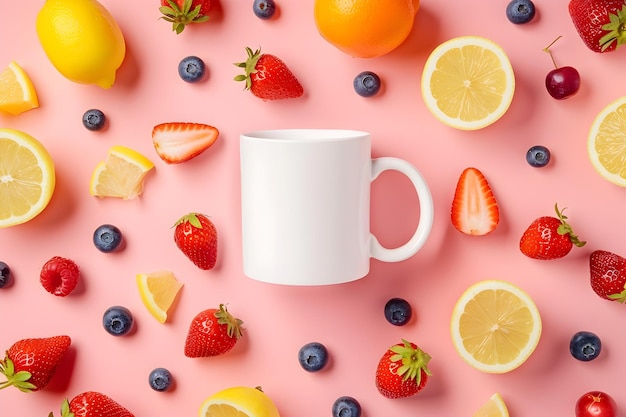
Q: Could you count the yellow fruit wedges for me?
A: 4